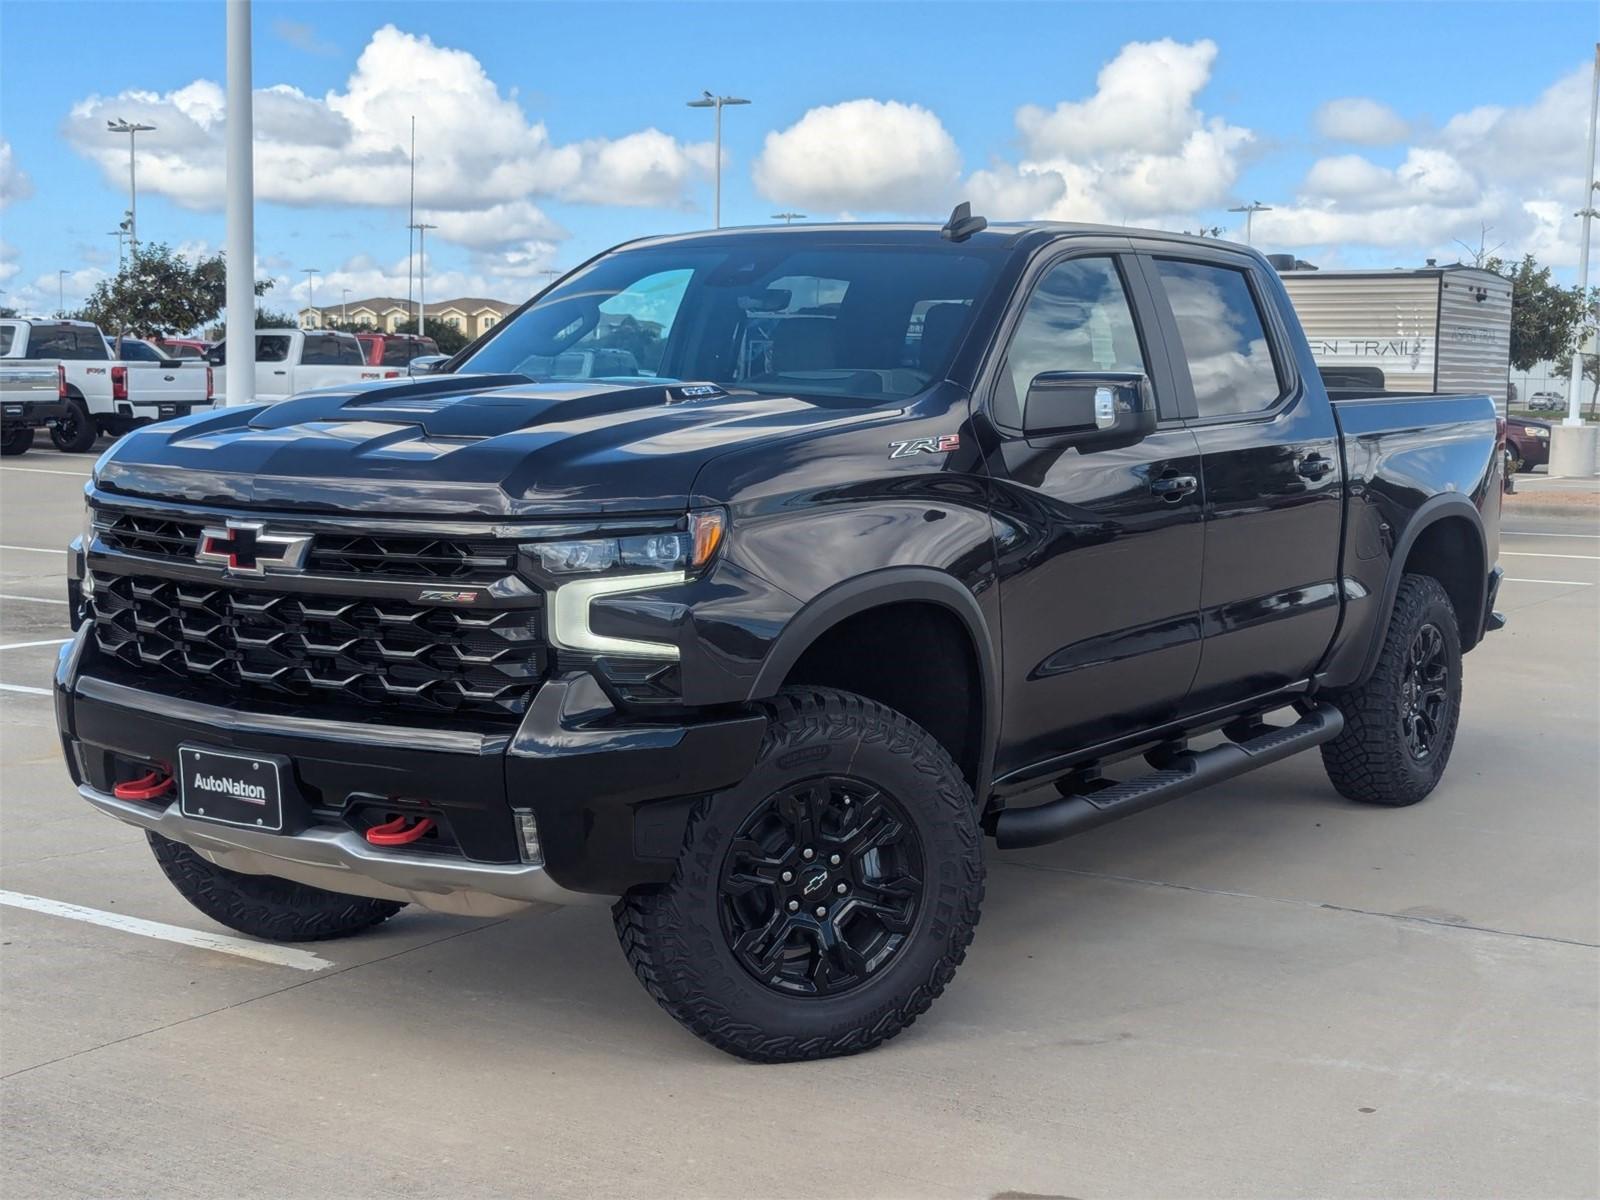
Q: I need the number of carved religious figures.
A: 0